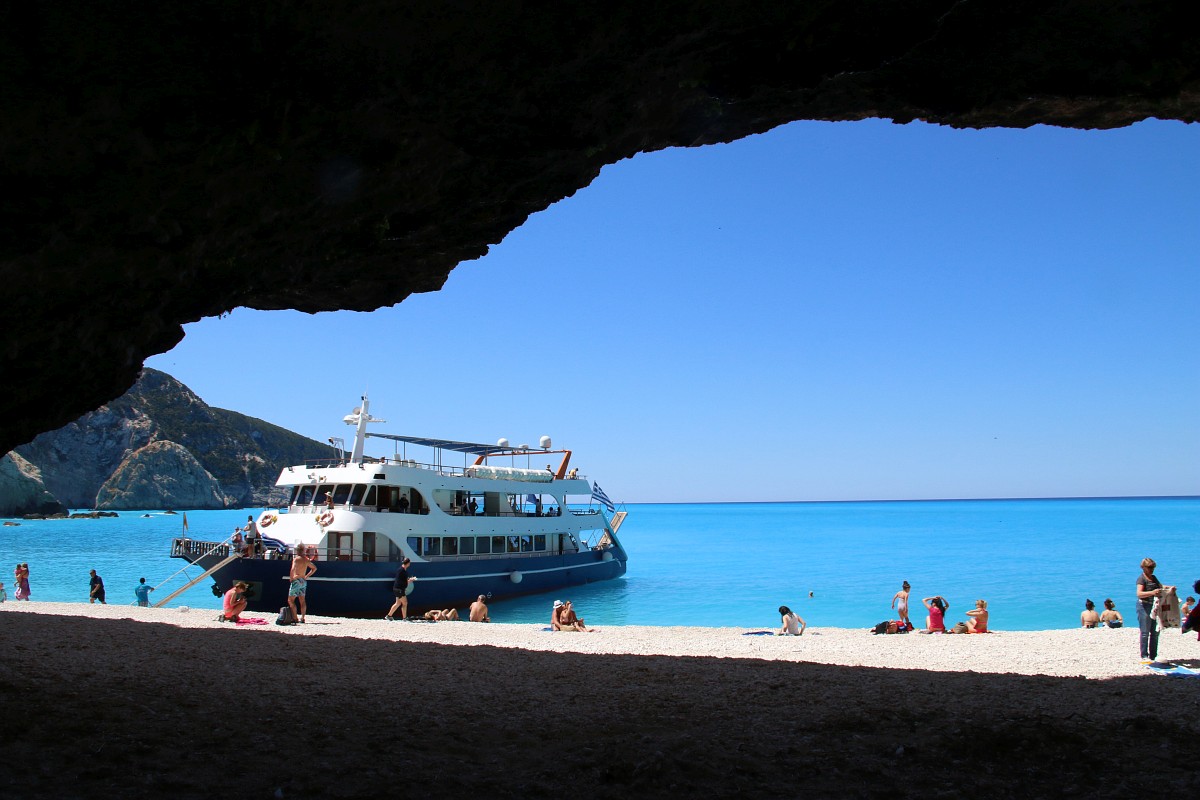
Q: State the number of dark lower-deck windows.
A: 9